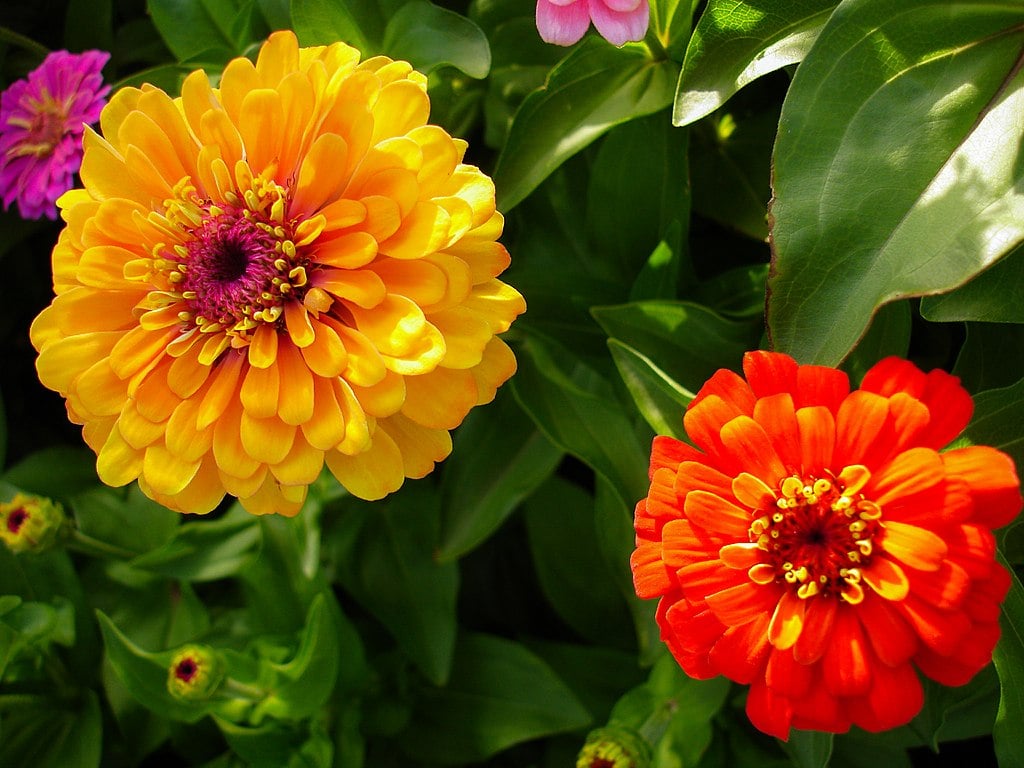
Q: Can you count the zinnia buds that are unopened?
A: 3